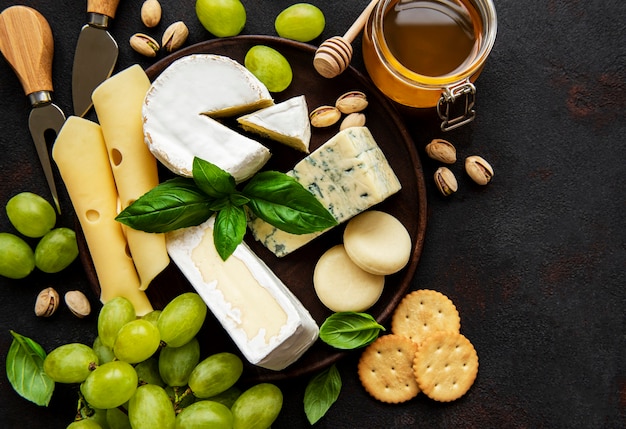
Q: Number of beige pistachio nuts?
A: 11